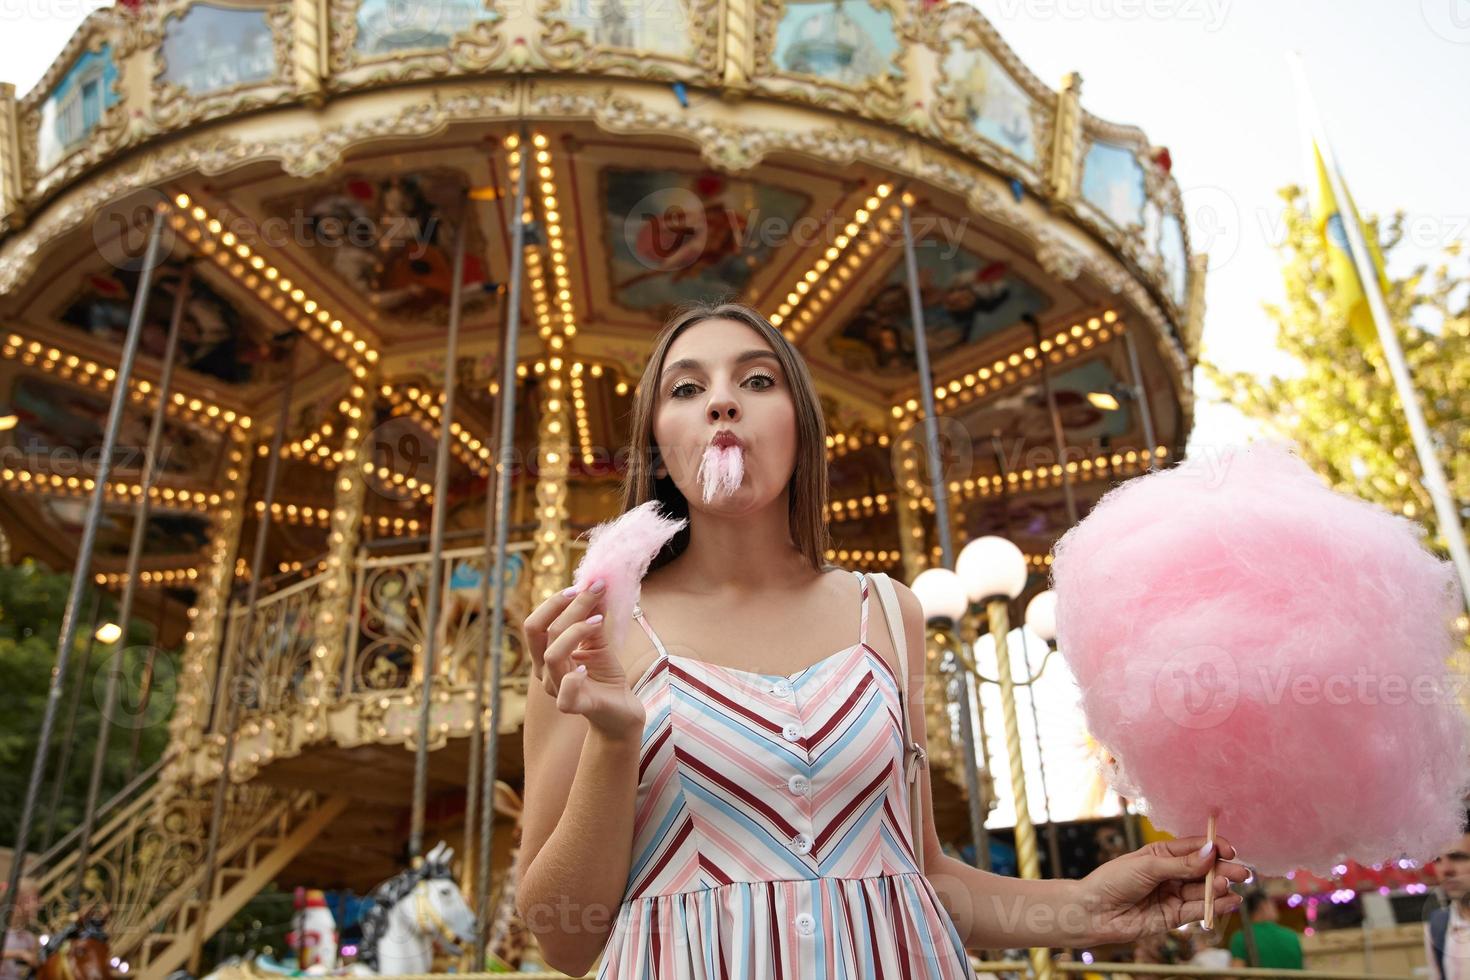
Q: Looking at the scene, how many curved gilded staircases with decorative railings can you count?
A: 1